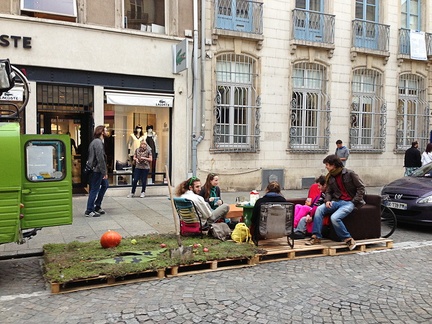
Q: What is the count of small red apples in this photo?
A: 3